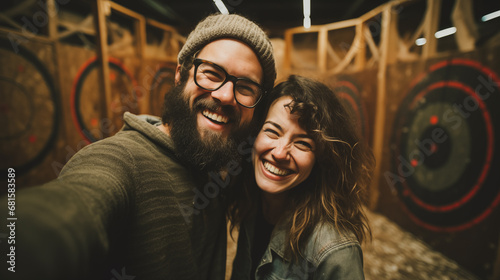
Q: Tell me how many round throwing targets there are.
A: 5